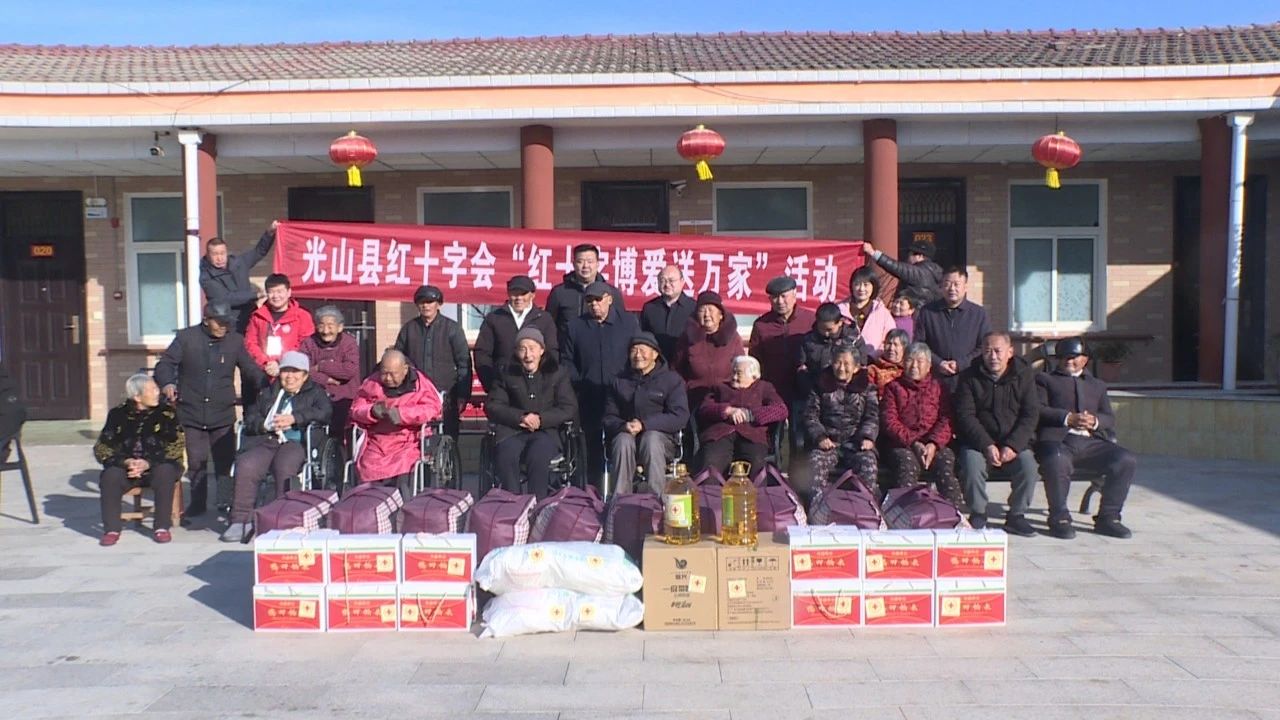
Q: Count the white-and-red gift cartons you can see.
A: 12